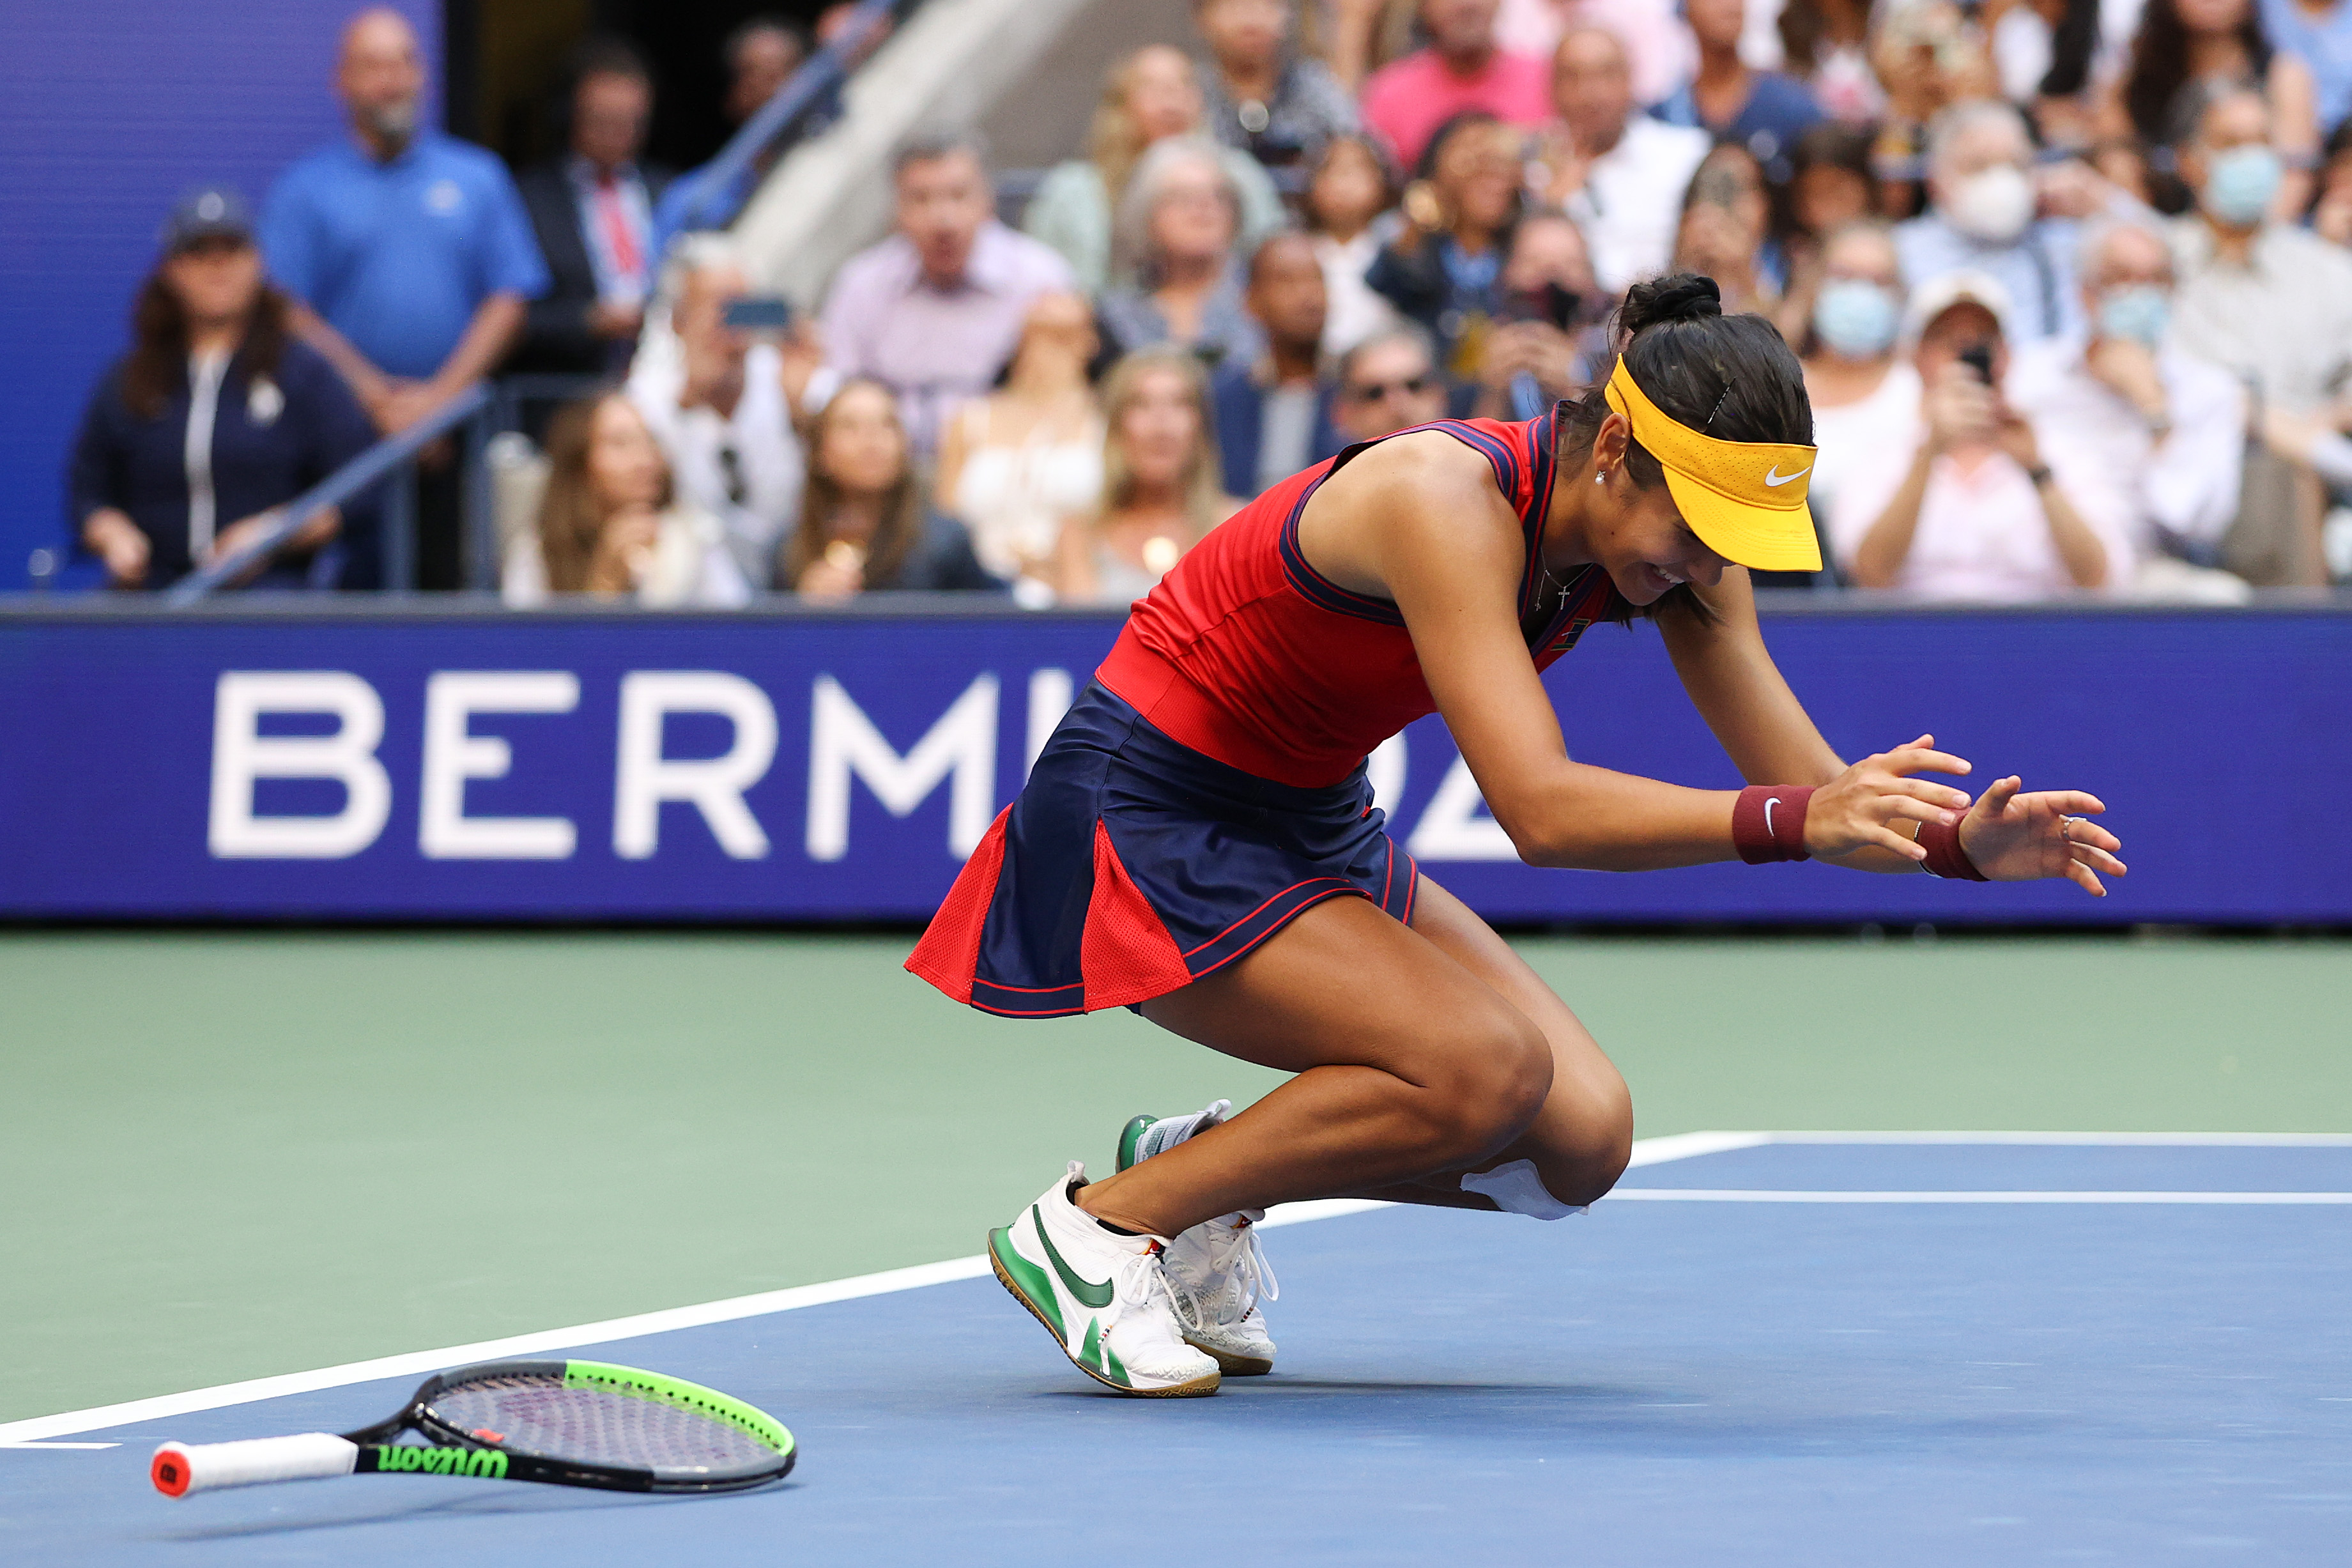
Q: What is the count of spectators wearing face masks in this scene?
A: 4